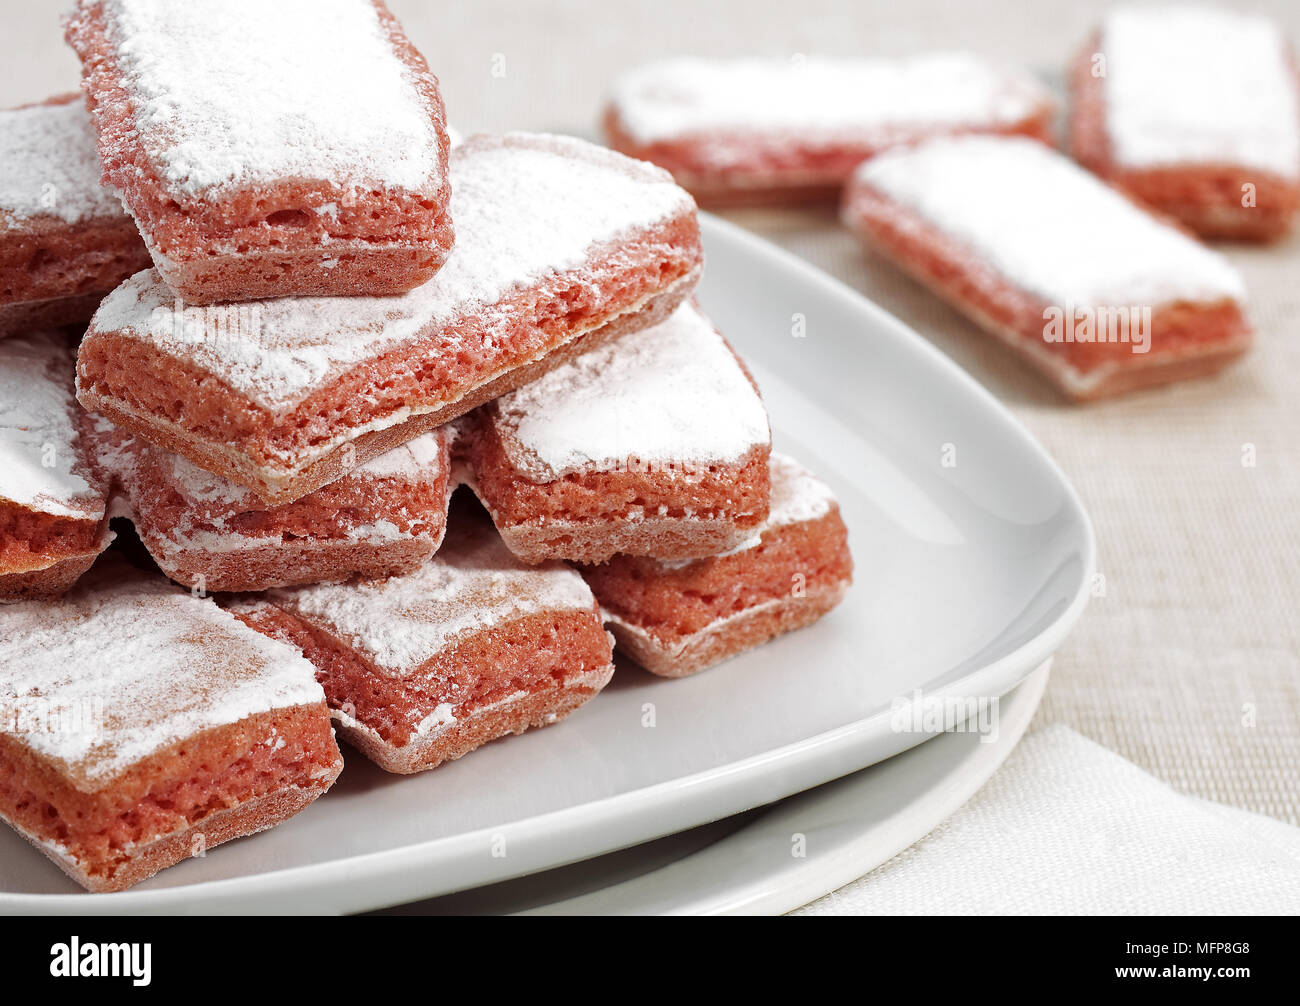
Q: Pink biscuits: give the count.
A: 12